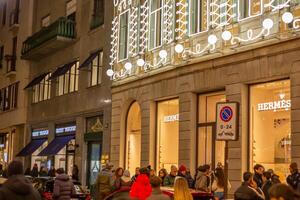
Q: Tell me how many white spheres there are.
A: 9